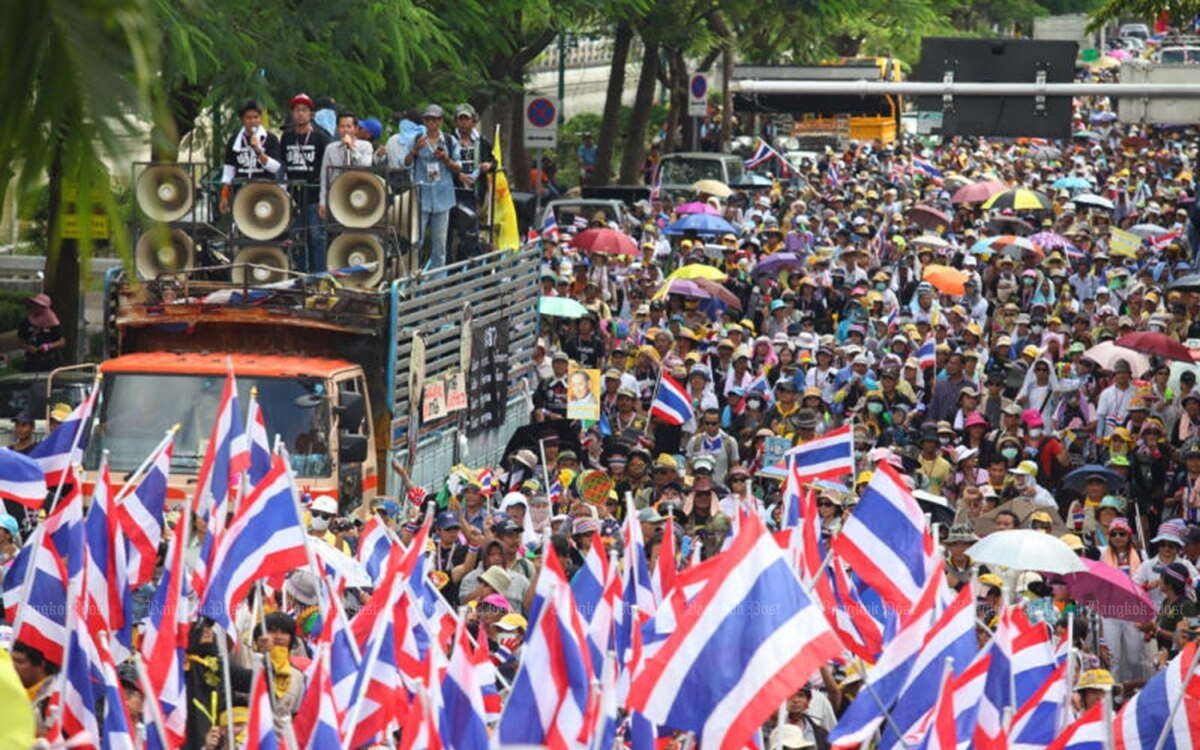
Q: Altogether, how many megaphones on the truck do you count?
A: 6